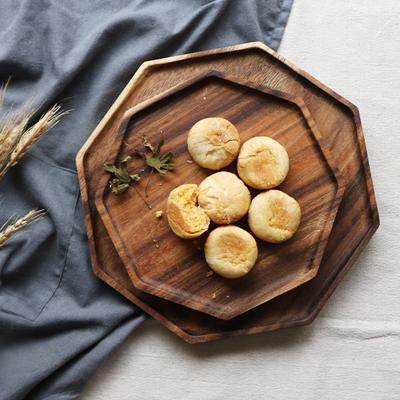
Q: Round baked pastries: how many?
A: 6